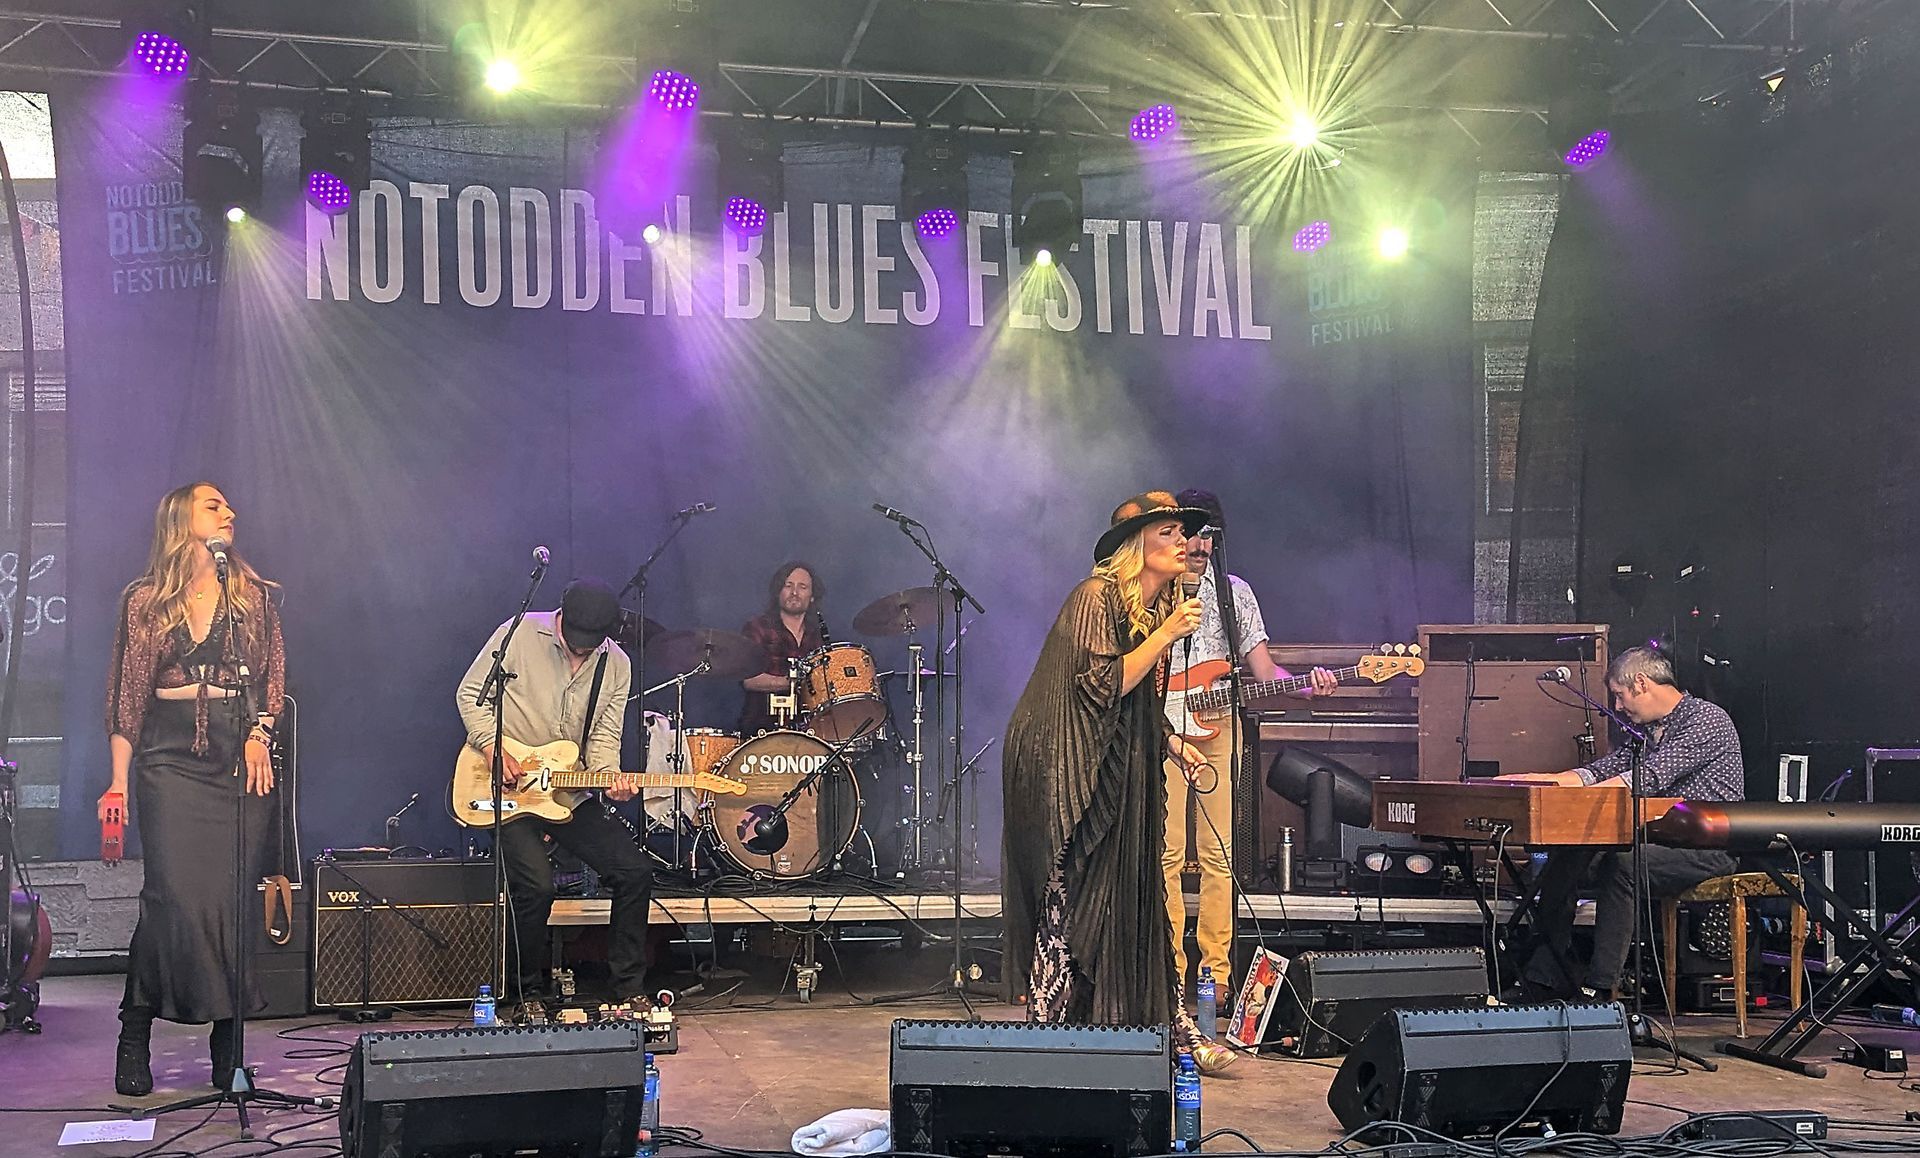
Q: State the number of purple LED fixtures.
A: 8